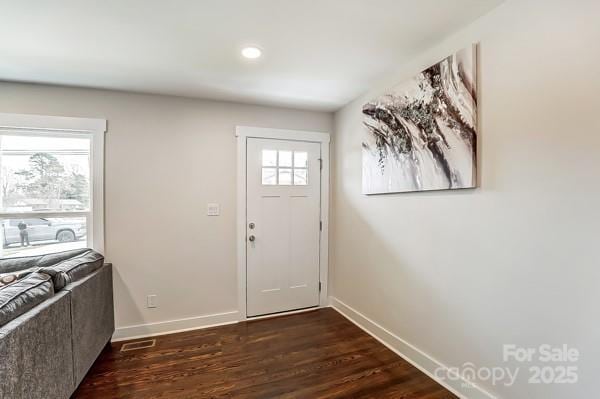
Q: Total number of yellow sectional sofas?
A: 0